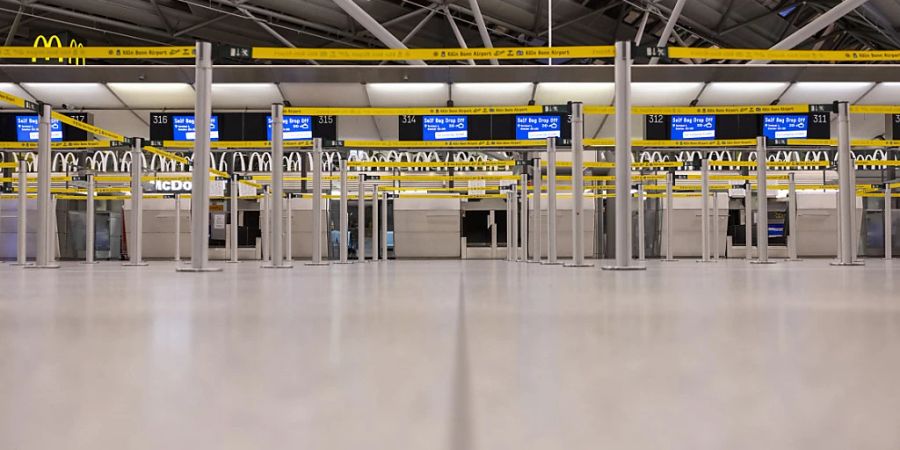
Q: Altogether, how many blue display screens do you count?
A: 7